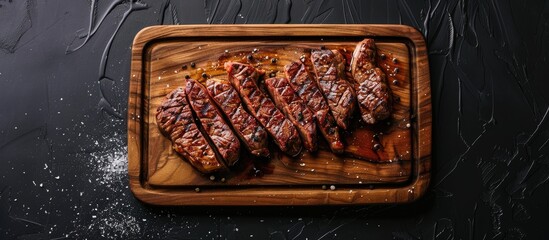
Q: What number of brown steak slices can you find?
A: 8